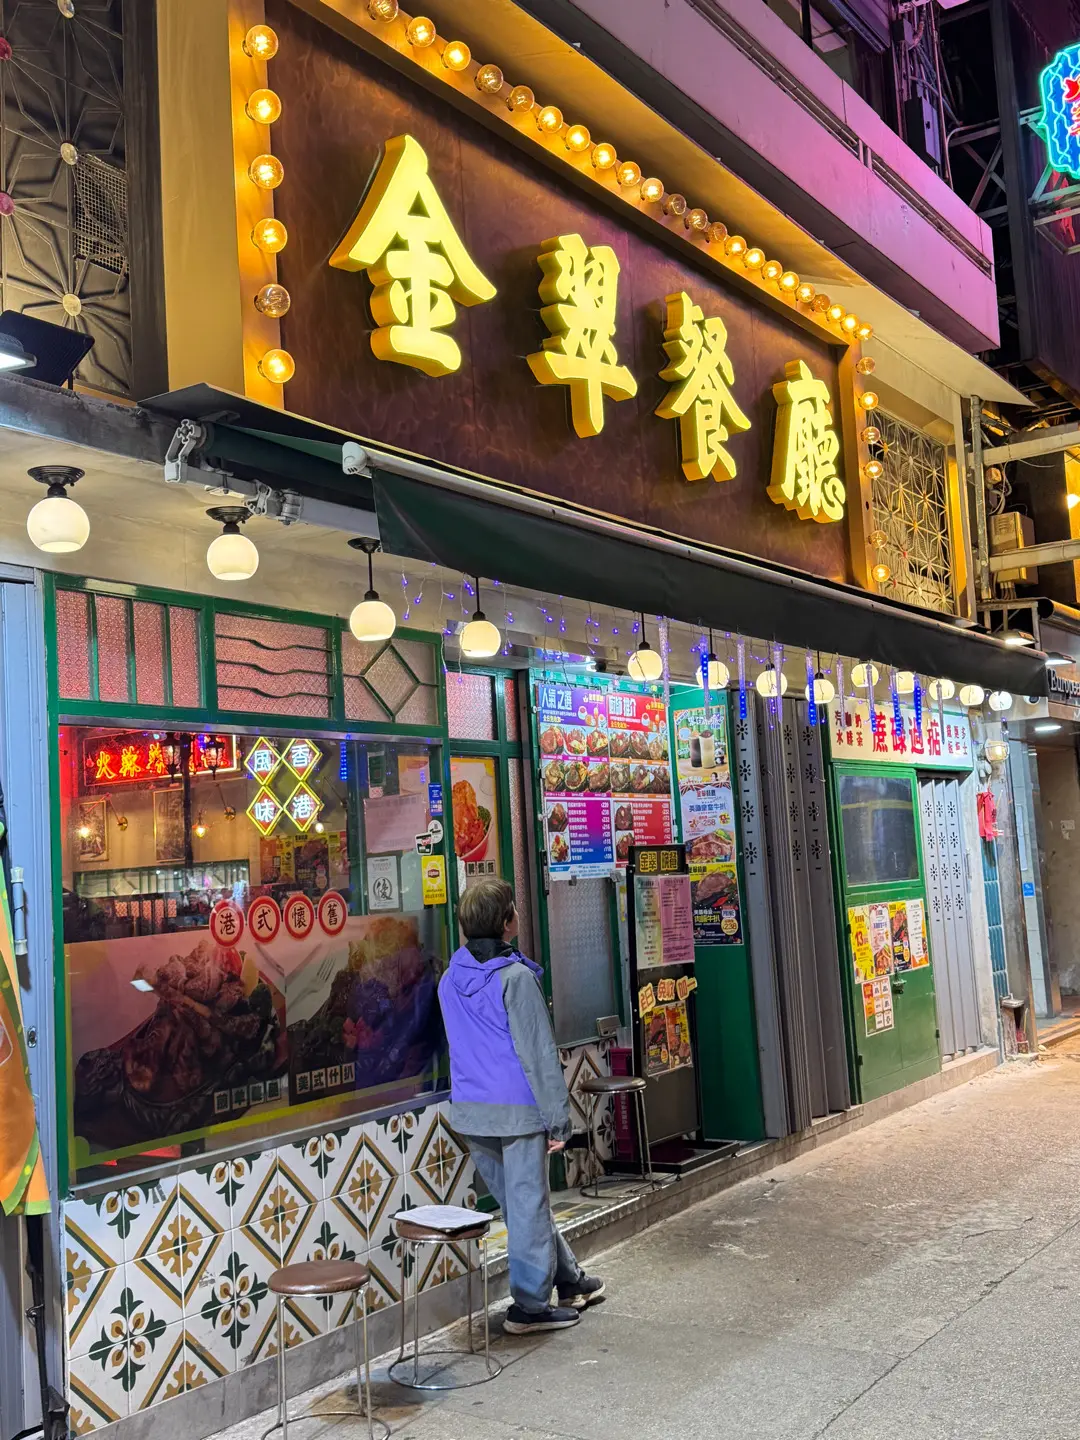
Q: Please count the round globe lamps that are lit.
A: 13